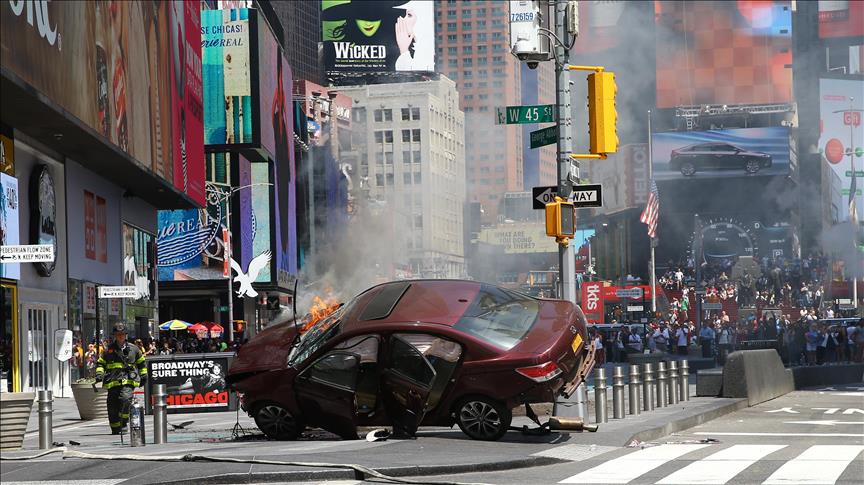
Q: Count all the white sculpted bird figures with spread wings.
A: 1